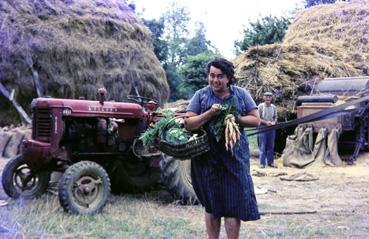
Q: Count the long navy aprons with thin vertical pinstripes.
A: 1